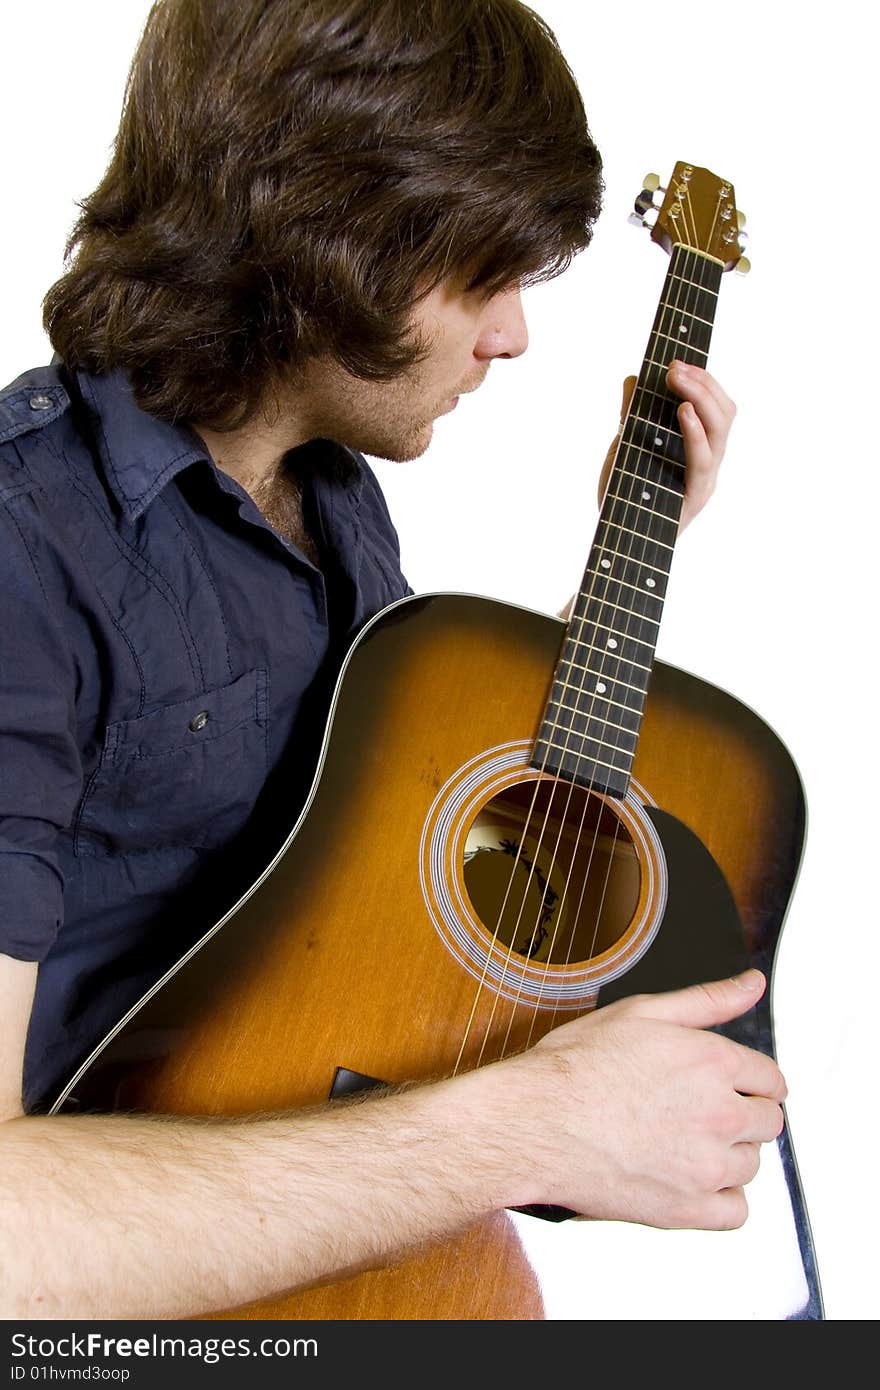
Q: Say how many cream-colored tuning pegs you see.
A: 3